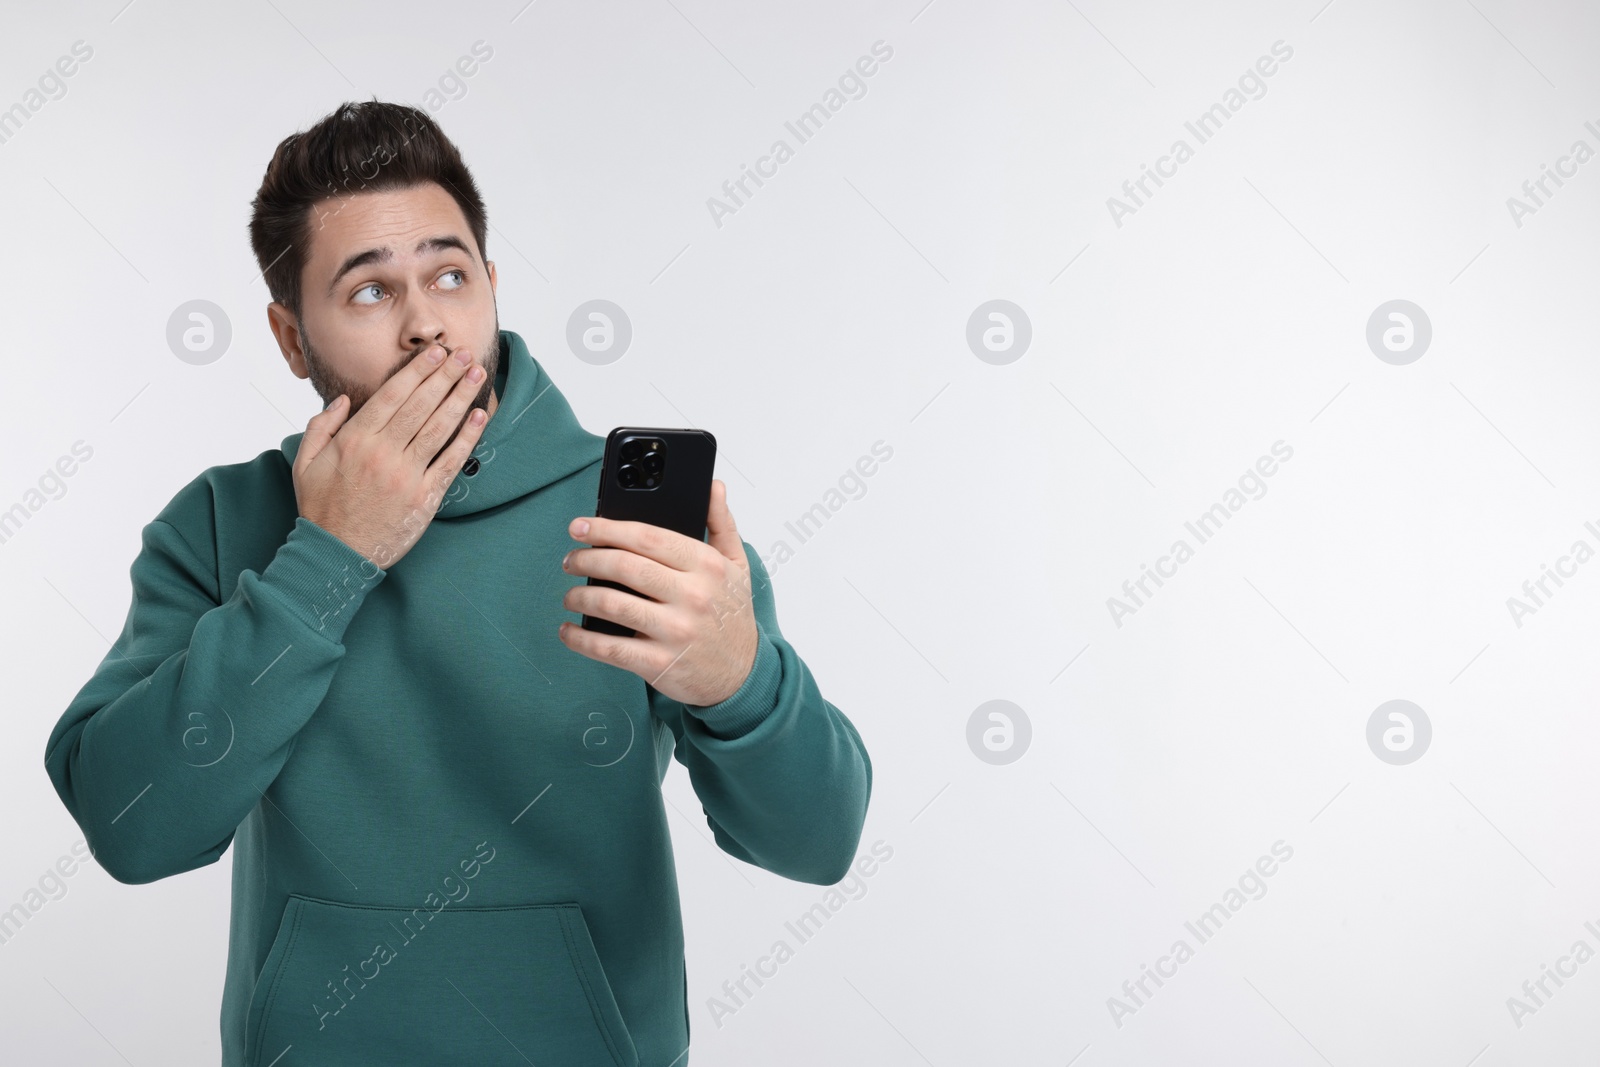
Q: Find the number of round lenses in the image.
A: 3